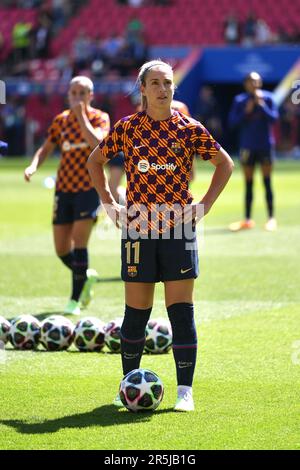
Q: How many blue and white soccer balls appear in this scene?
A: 7